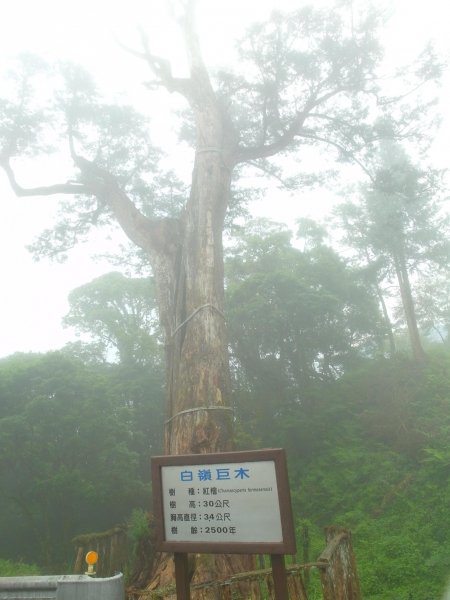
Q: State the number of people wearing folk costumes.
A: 0